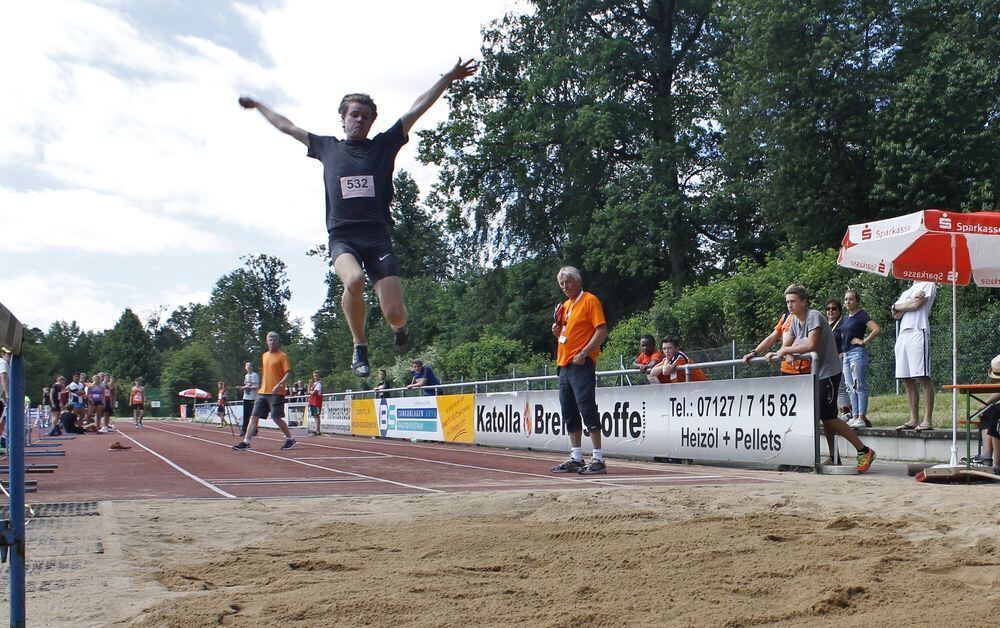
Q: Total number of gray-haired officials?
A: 2